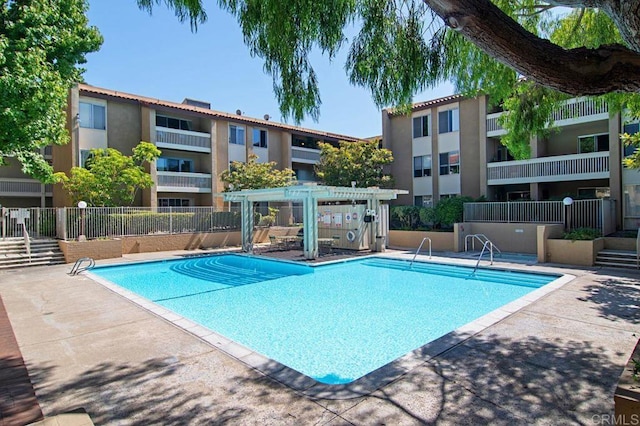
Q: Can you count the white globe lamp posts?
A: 2